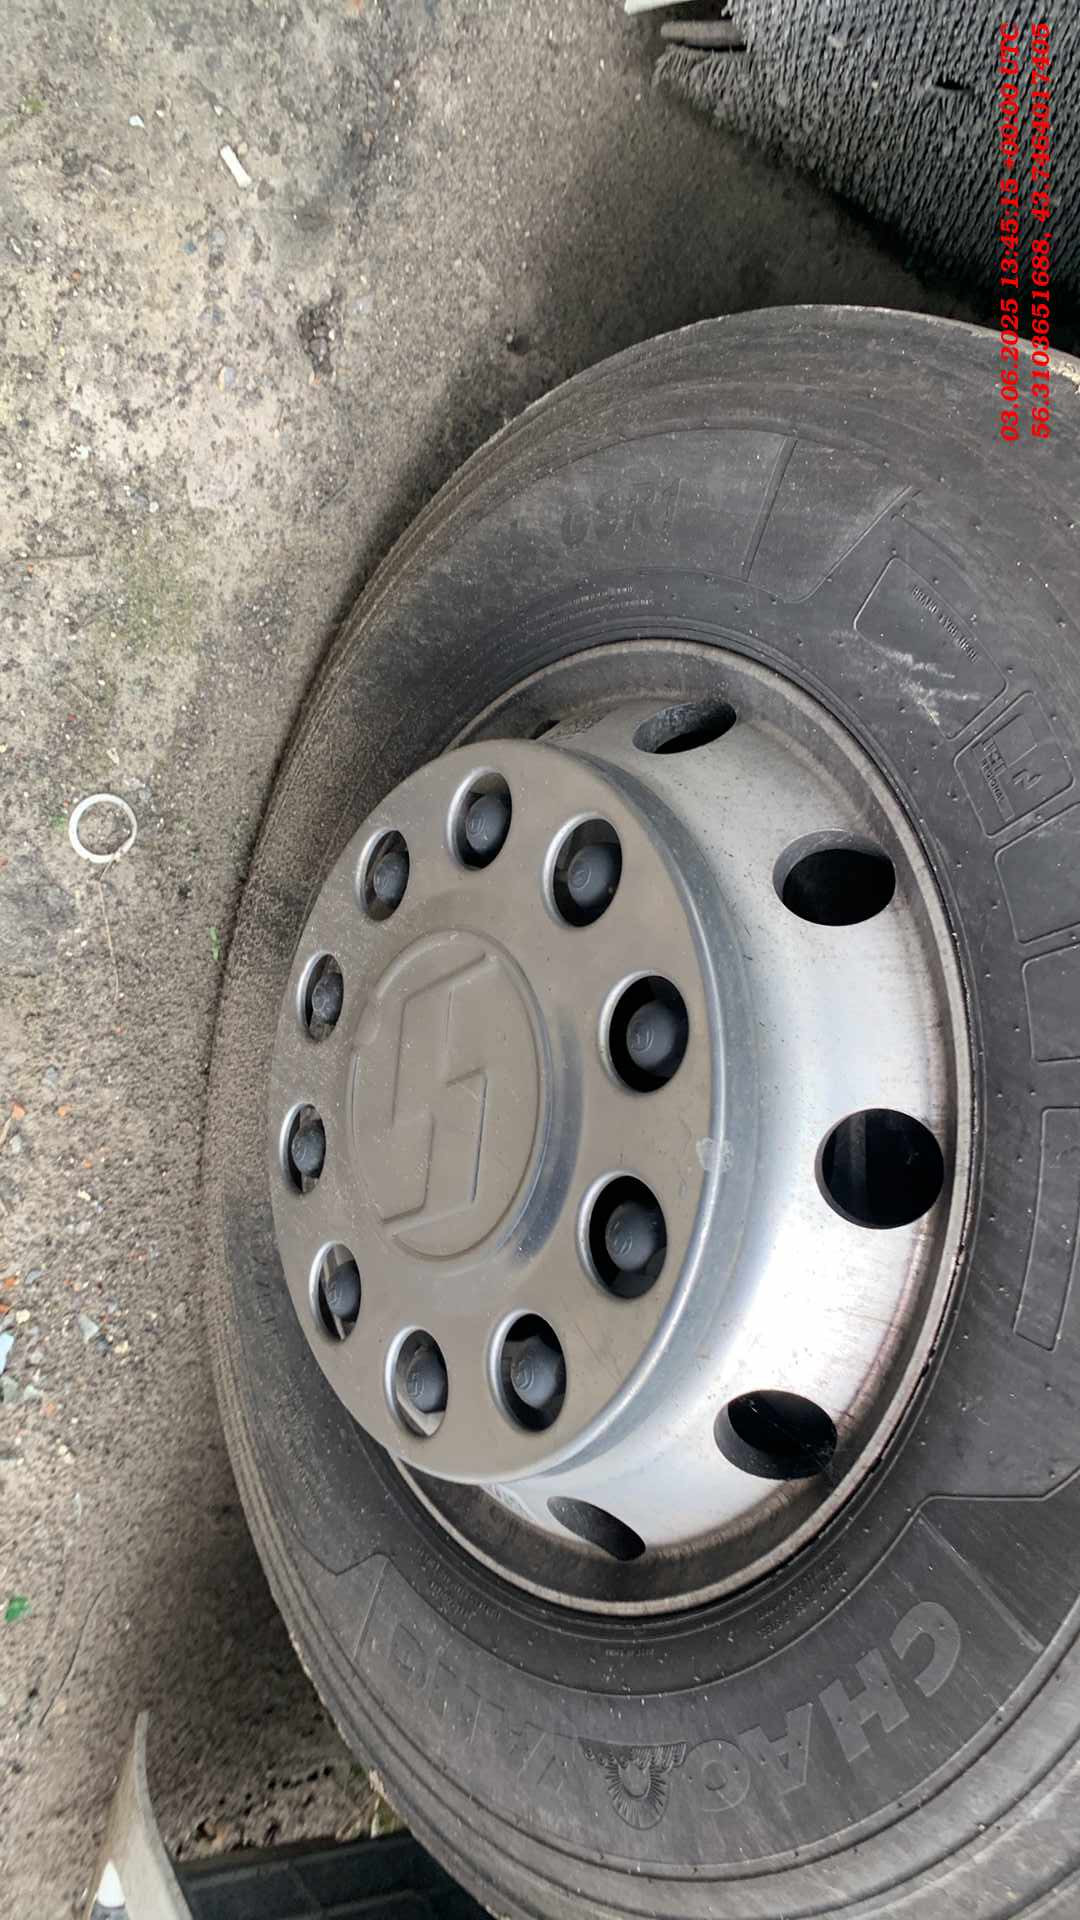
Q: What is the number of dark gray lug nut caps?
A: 10